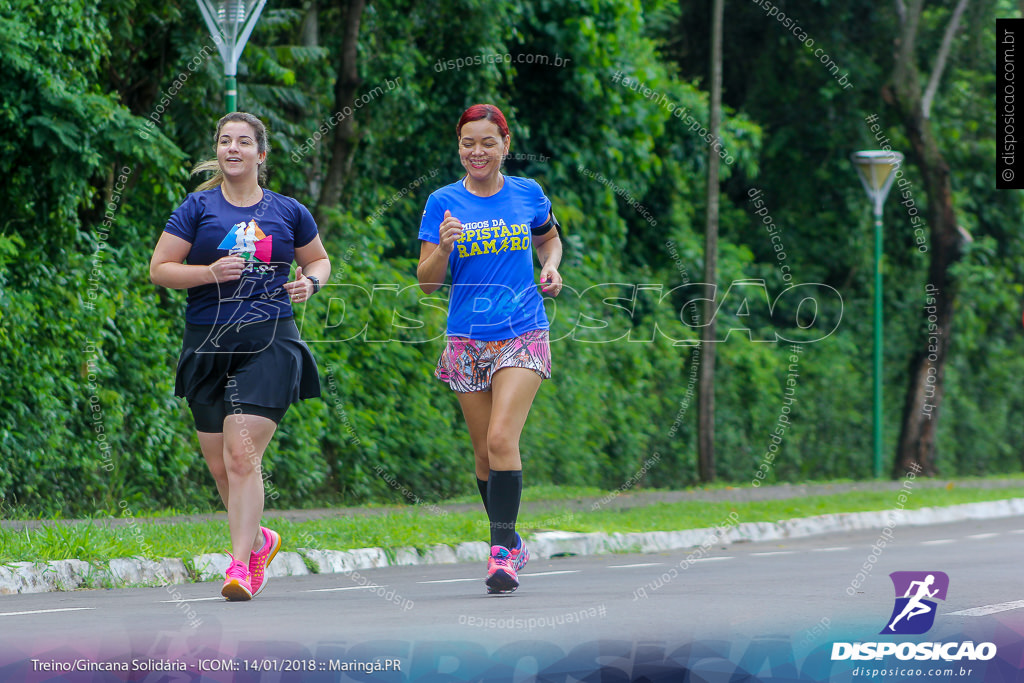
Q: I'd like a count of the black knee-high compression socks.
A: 2